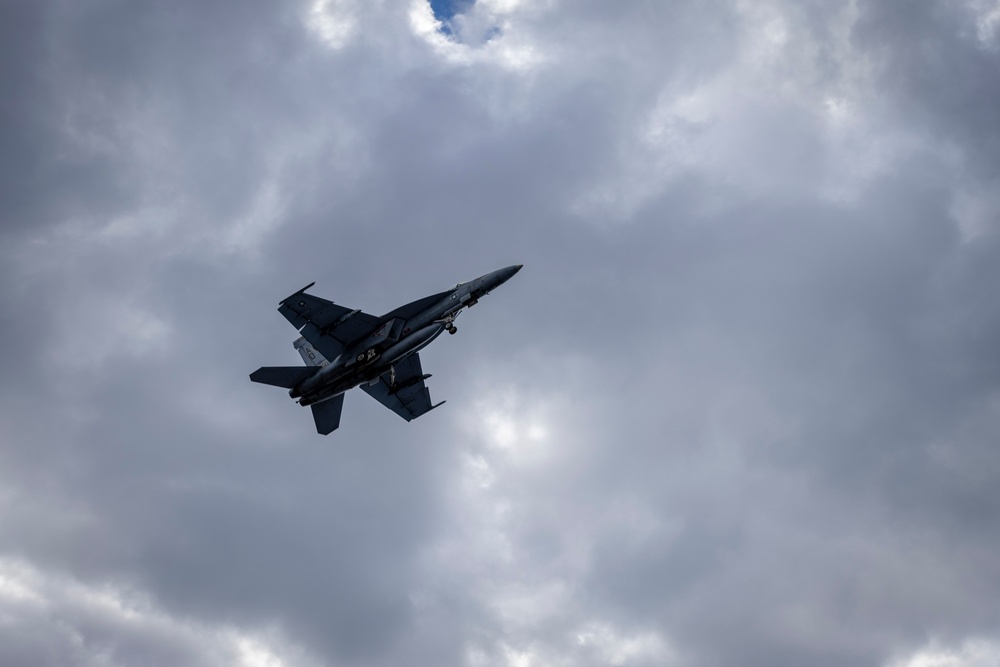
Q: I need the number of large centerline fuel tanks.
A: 1